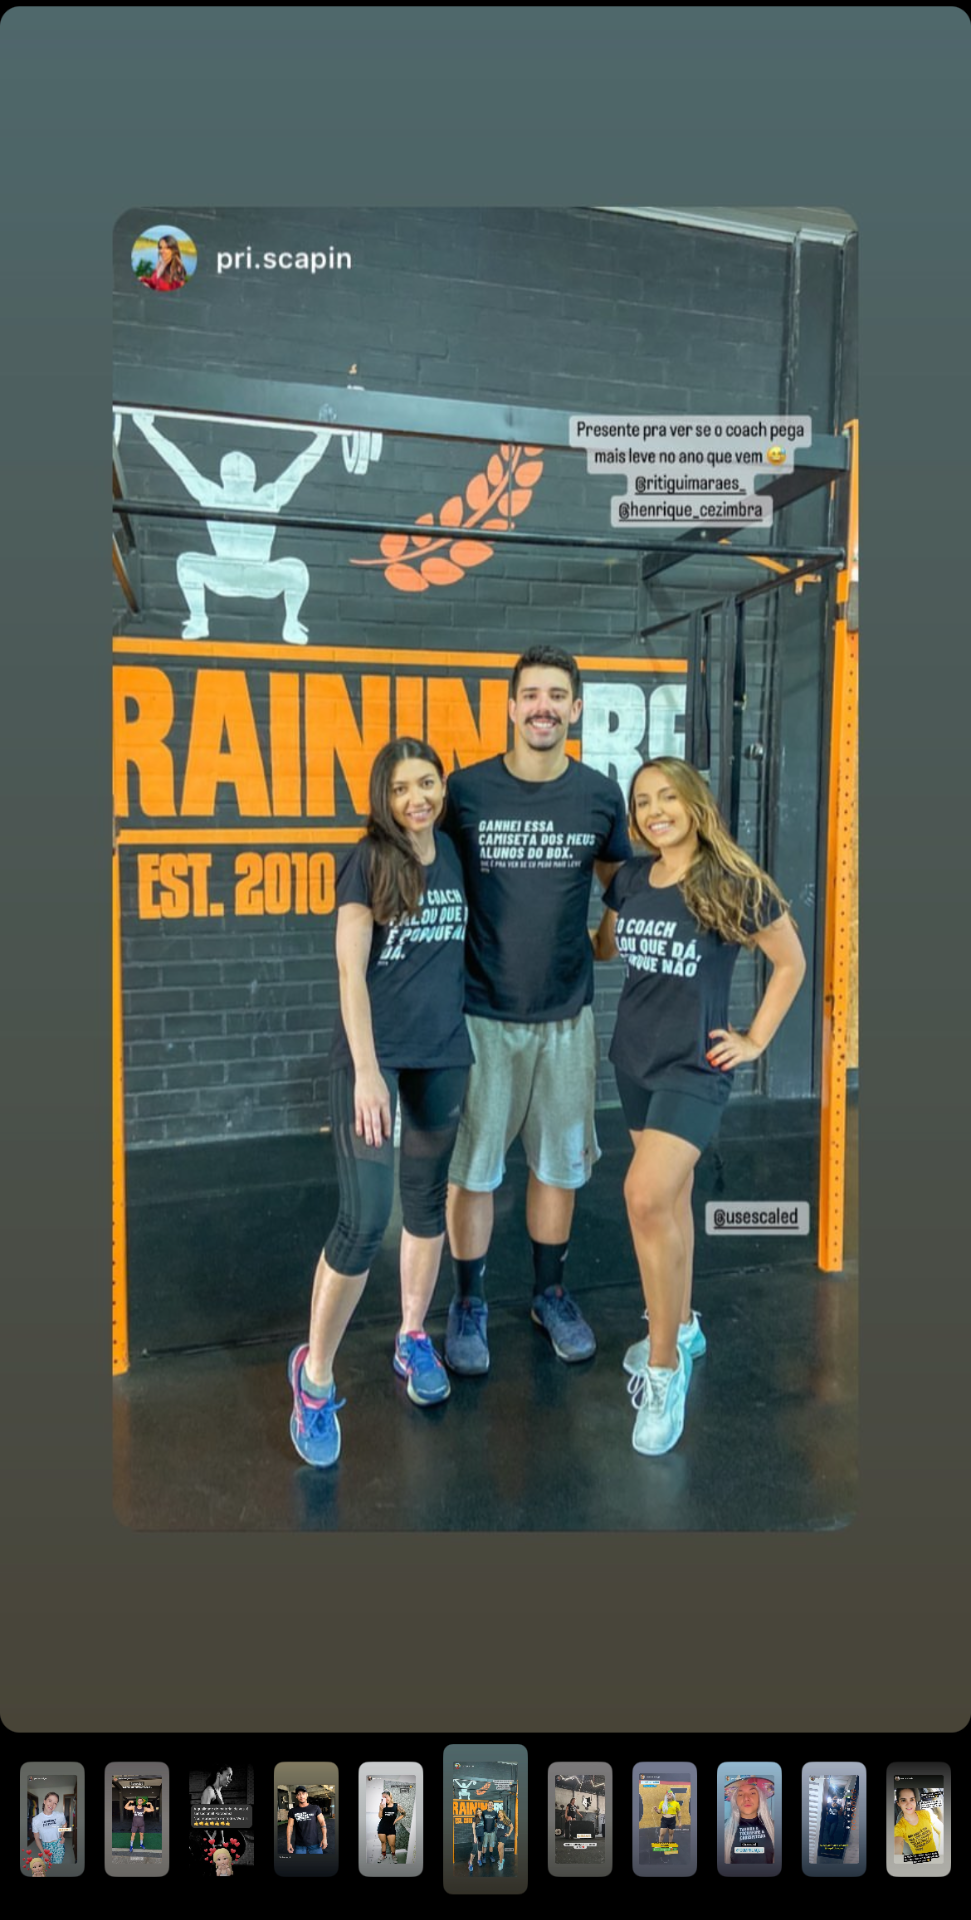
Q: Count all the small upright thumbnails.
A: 11